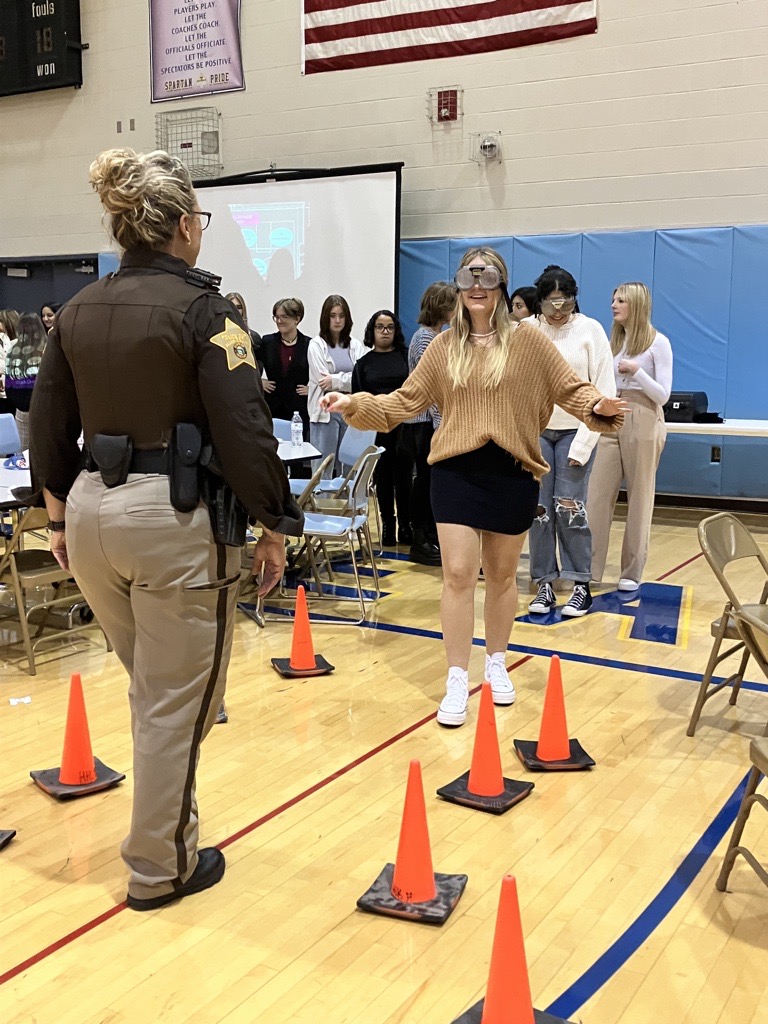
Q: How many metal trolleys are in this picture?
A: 0